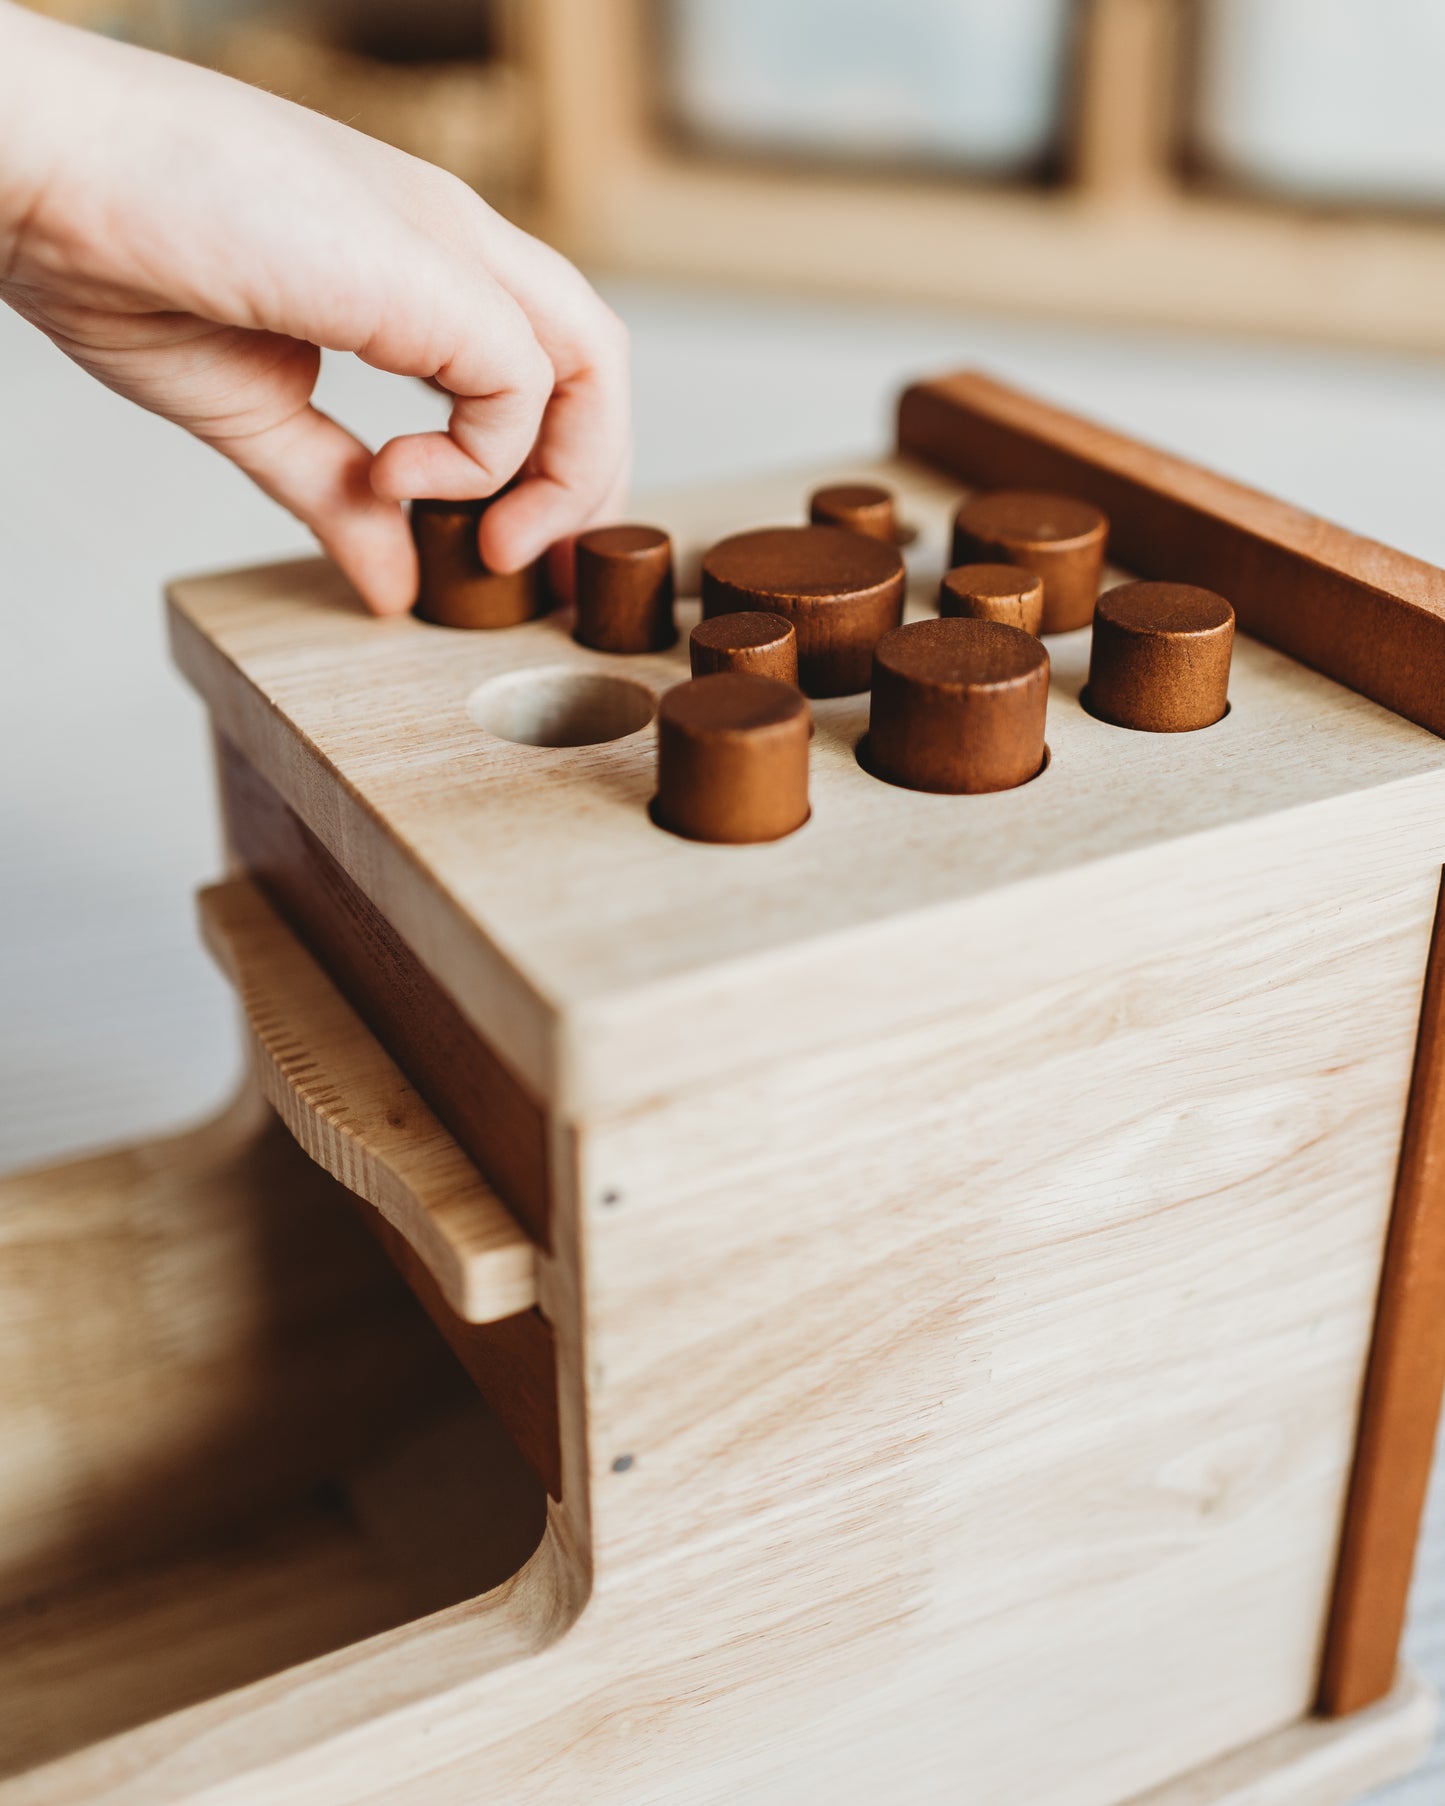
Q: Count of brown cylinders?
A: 10